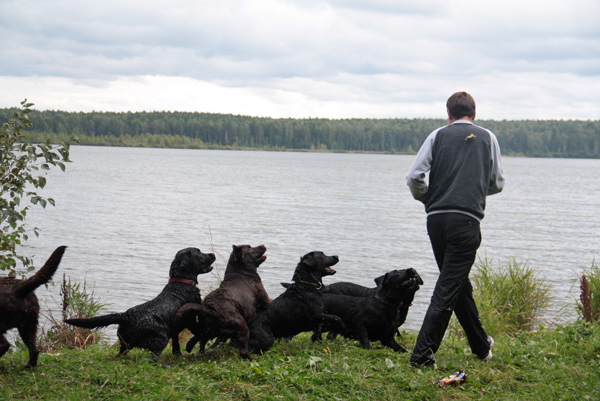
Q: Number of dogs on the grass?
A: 6